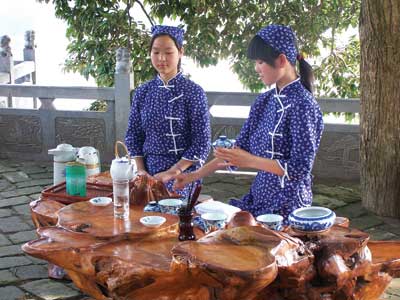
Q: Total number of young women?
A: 2